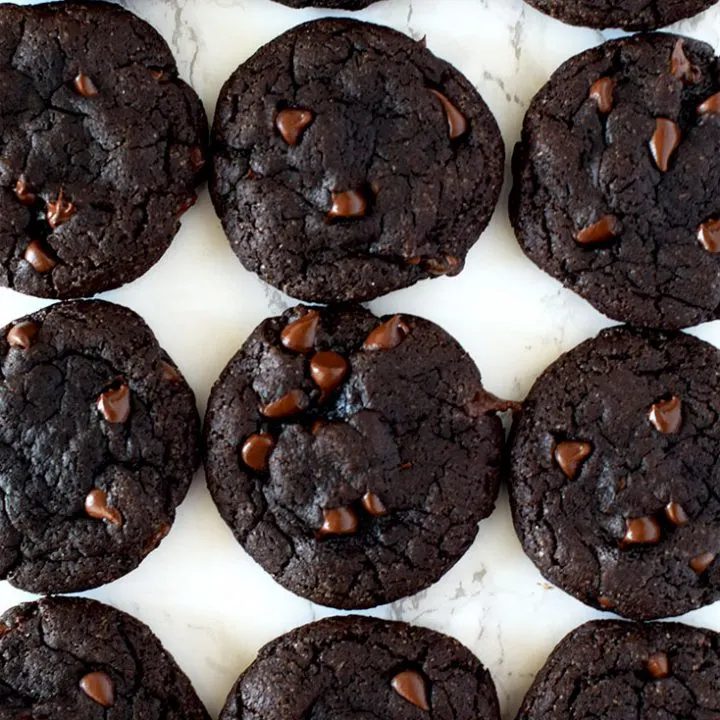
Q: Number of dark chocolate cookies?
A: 11